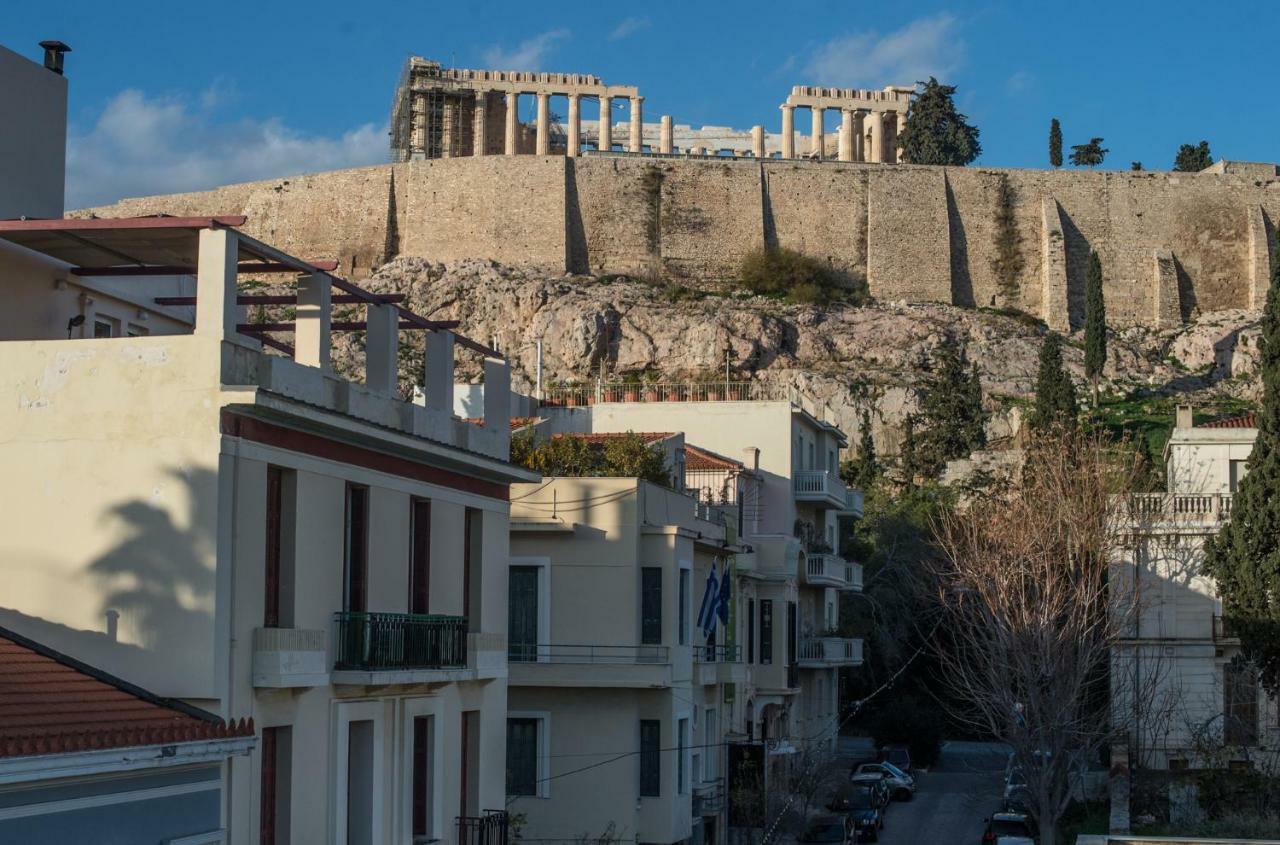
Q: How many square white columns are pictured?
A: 5